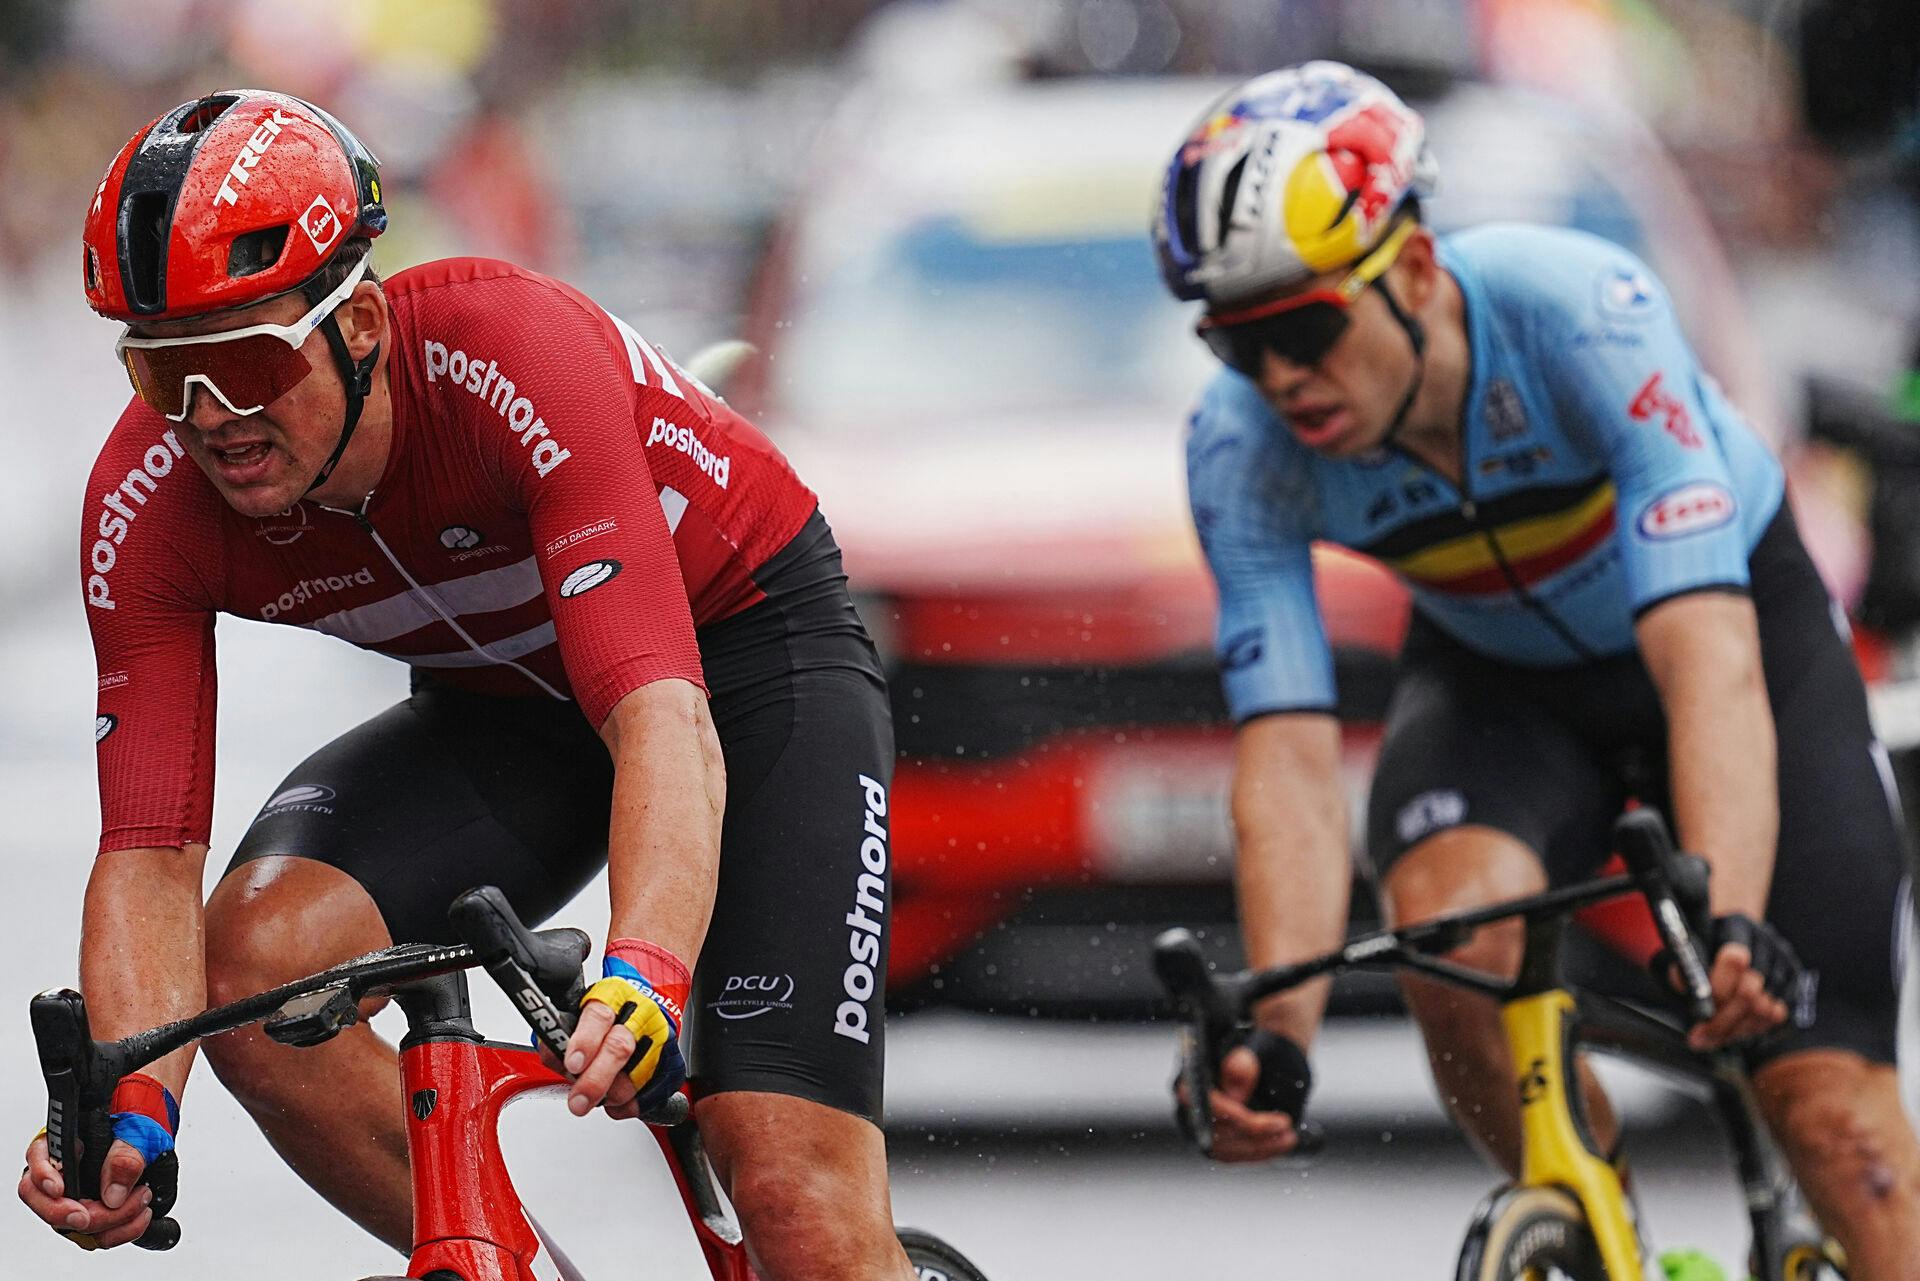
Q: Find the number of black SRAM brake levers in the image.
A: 2